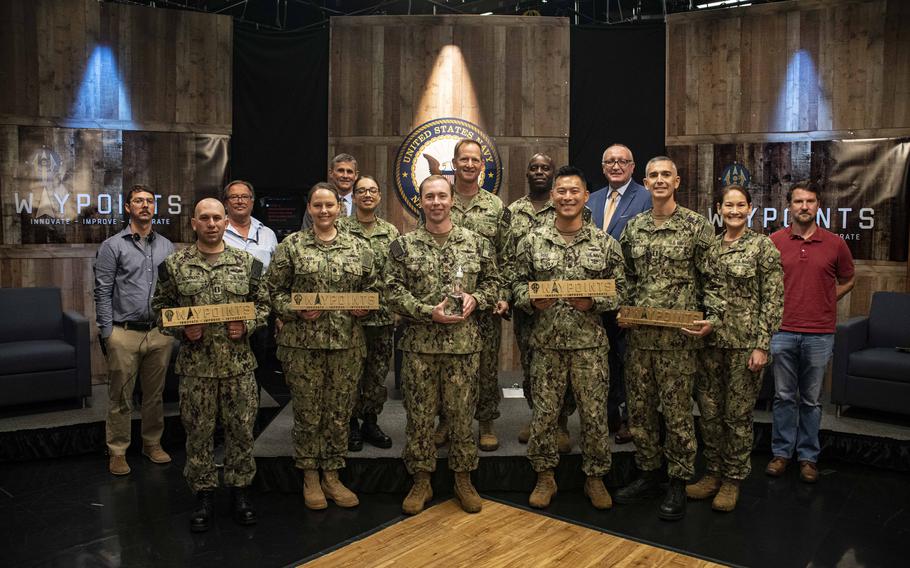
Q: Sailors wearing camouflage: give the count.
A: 9